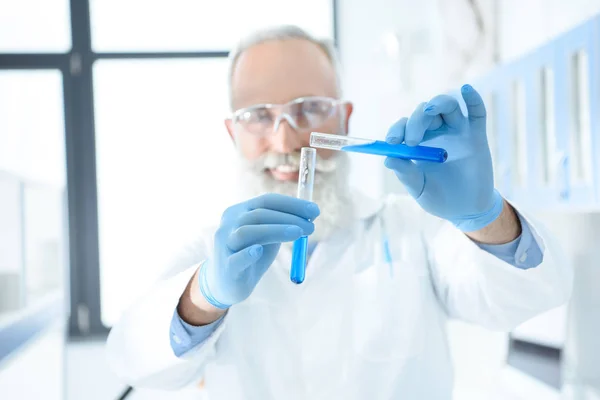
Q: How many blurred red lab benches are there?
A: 0